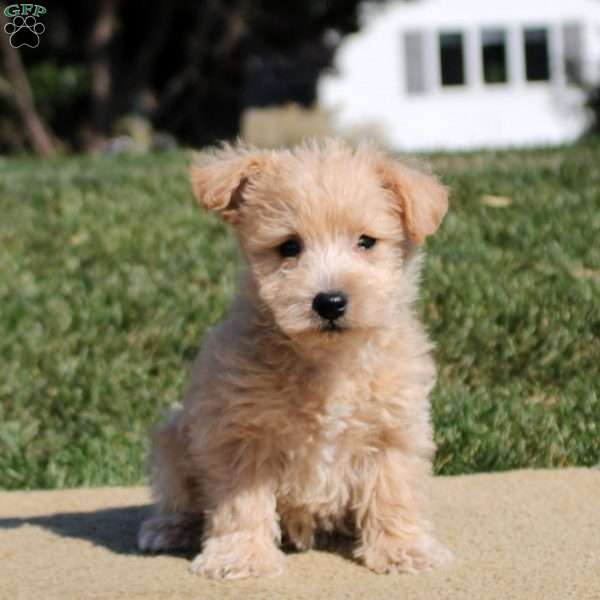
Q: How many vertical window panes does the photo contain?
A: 3